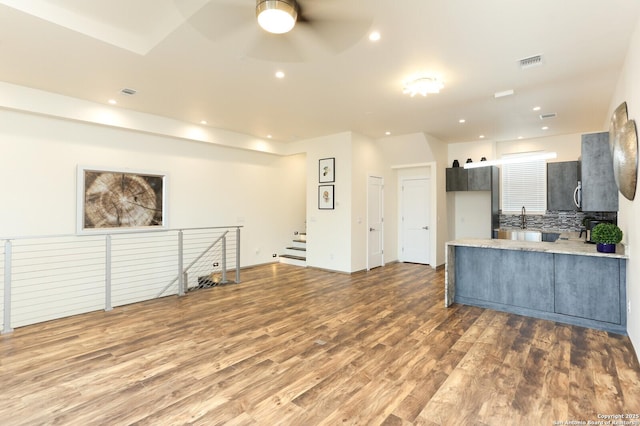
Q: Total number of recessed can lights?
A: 11